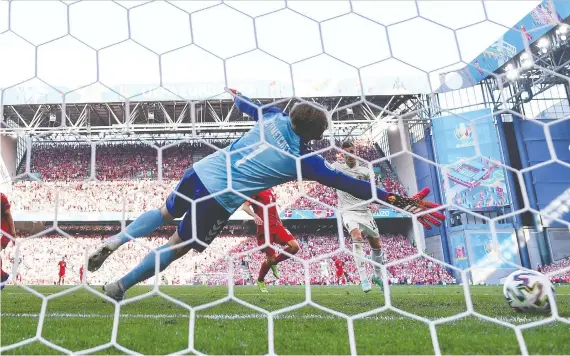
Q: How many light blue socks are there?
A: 2